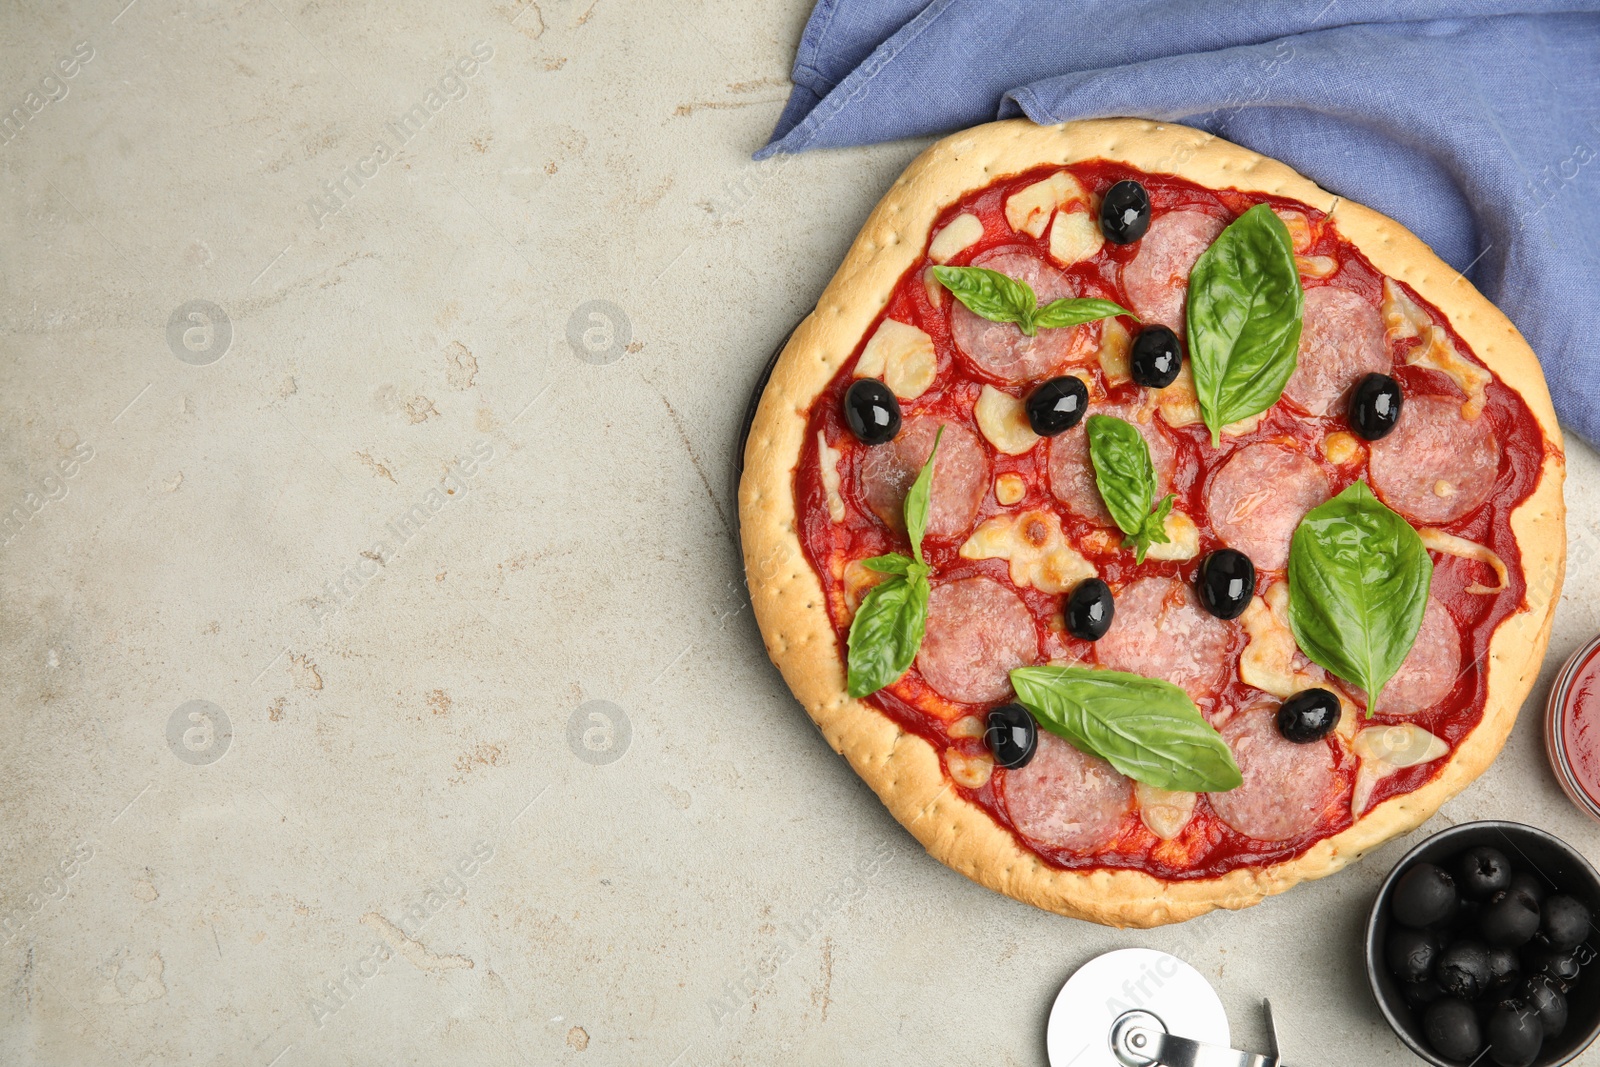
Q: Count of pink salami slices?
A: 12